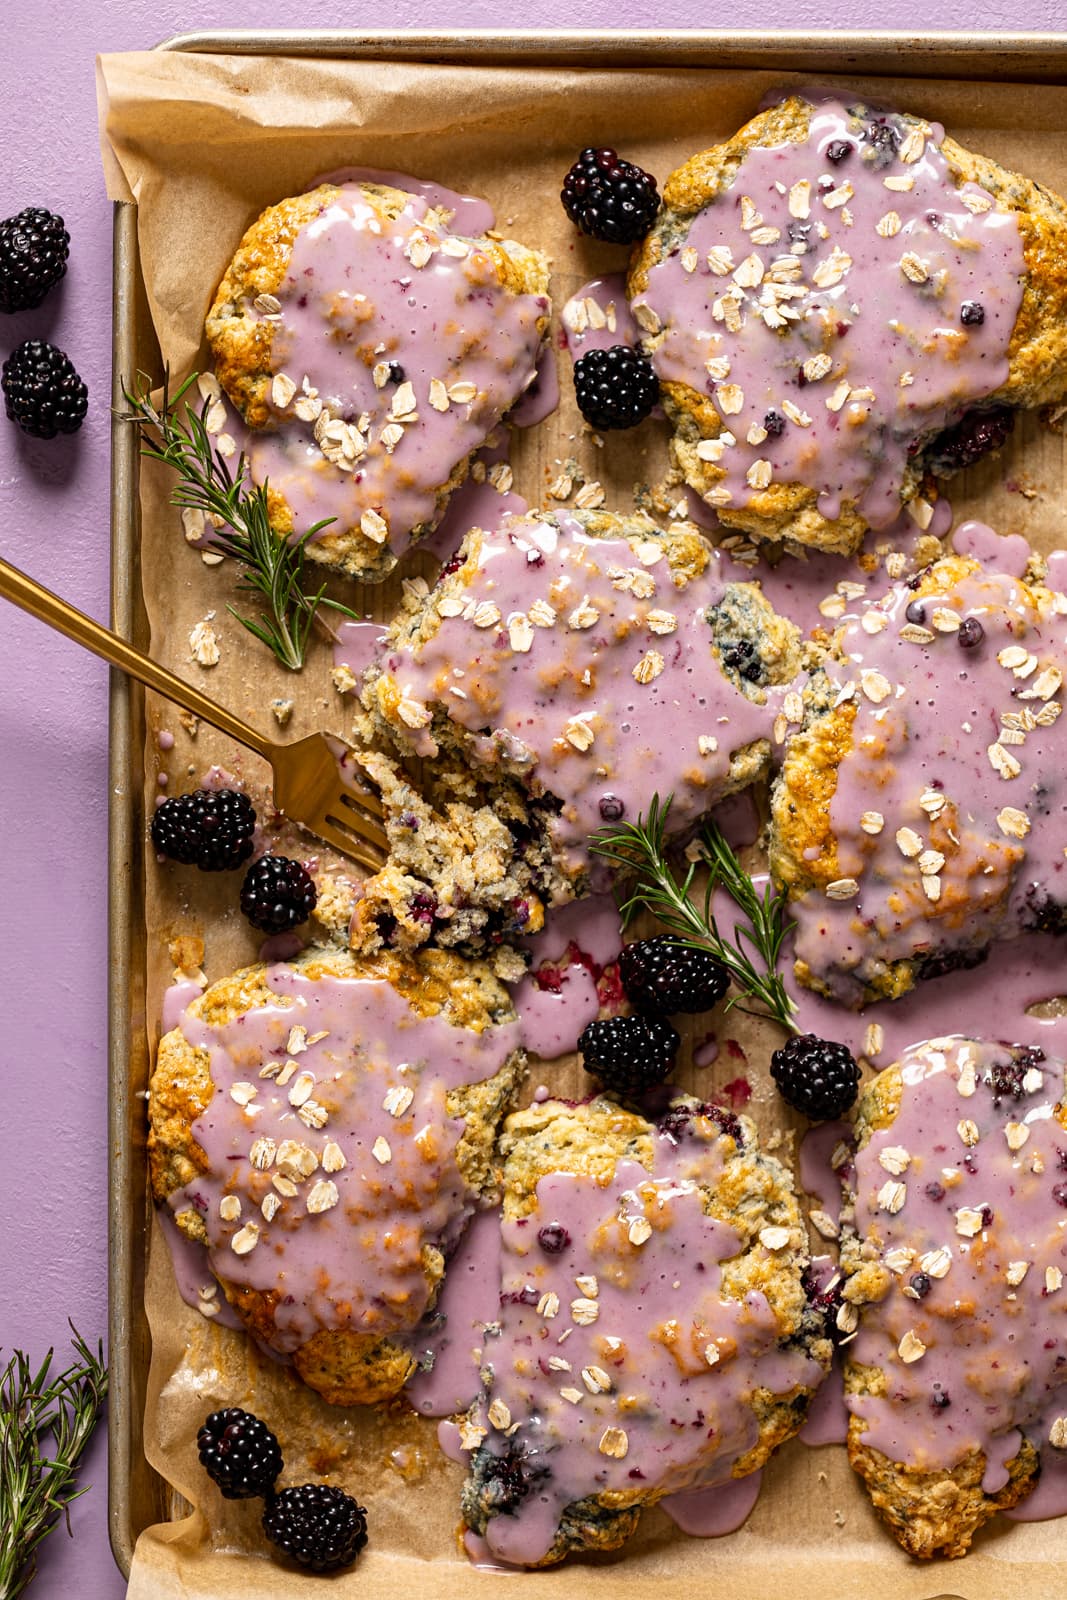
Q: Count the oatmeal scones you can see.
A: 7